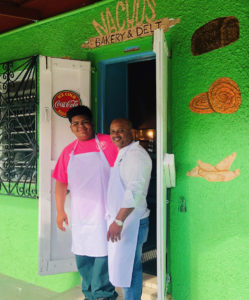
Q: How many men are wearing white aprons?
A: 2